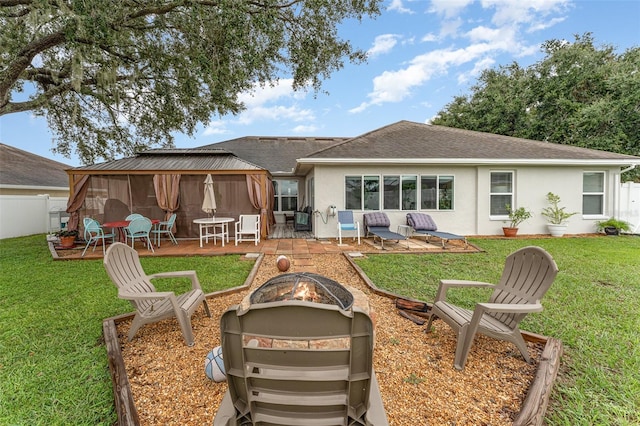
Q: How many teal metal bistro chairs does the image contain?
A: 4